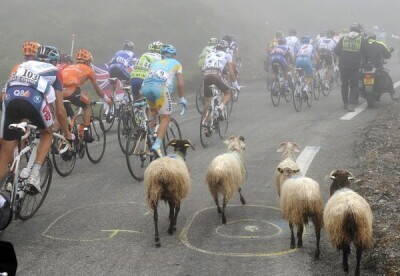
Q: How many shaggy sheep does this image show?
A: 5